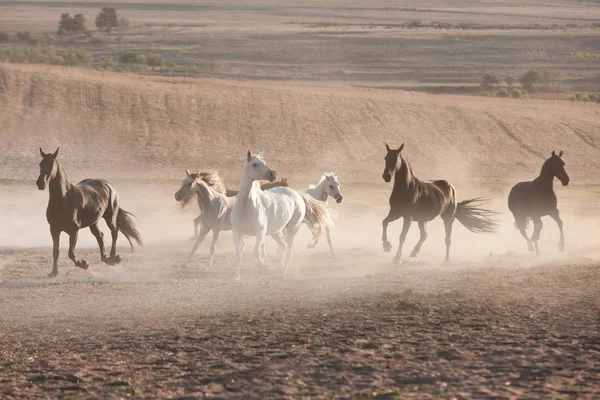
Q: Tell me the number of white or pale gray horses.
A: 3